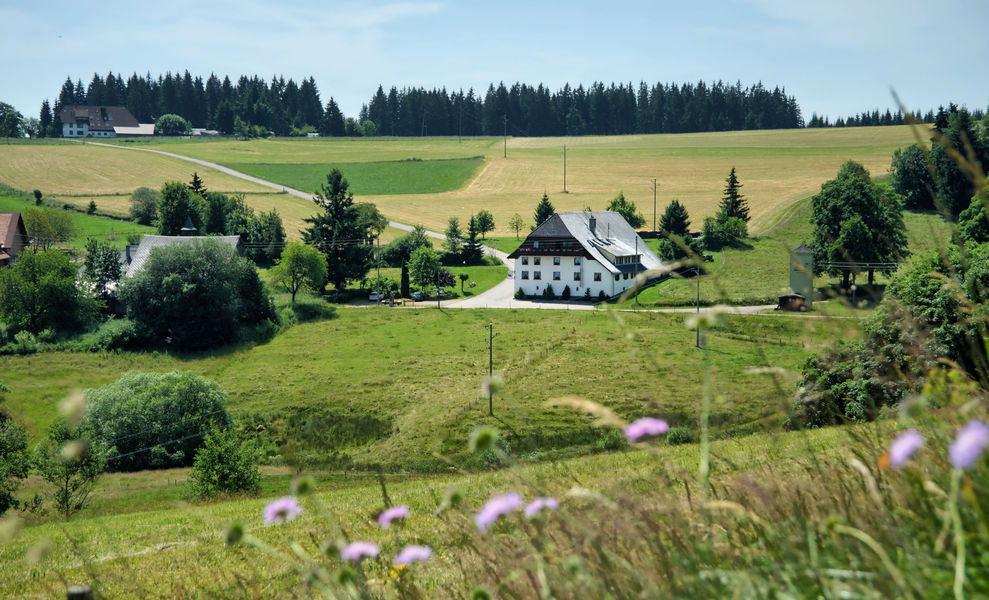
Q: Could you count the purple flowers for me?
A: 9